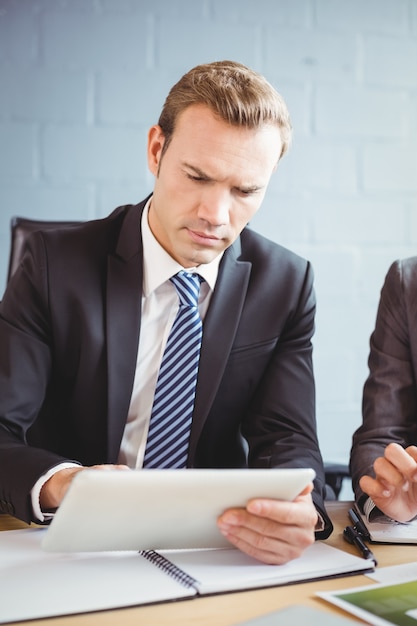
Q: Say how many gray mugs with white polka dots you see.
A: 0